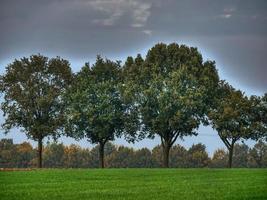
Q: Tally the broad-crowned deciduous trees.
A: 4